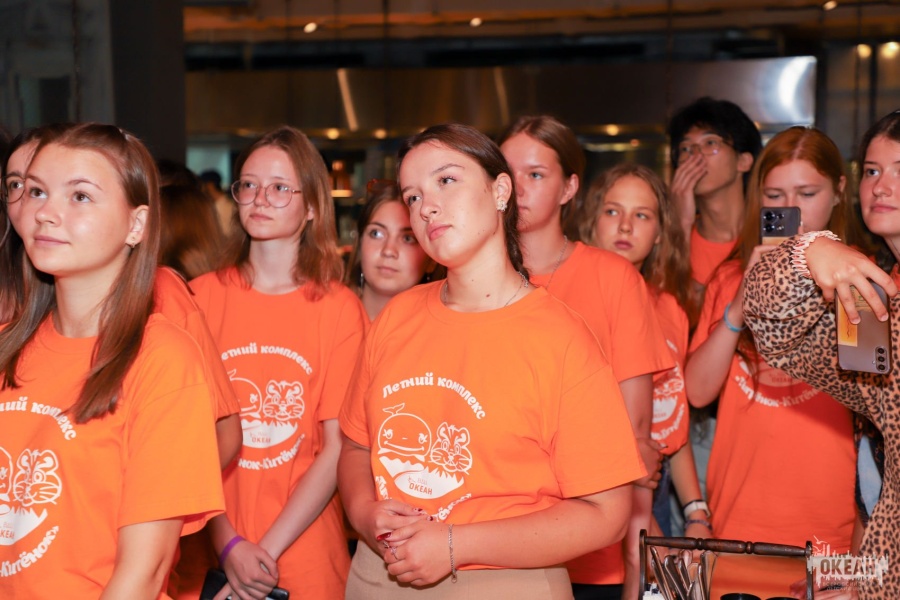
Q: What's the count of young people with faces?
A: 10